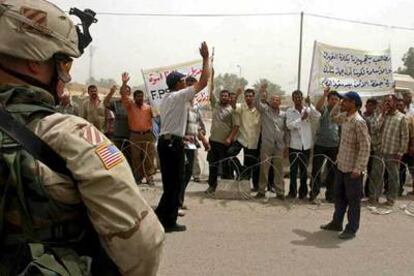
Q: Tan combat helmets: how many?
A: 1